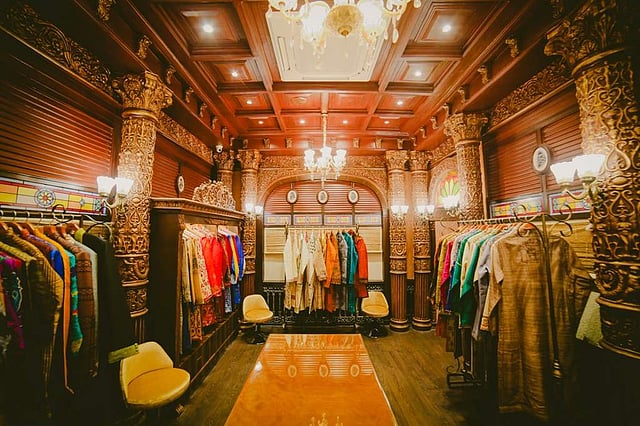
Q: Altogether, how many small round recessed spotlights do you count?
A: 10